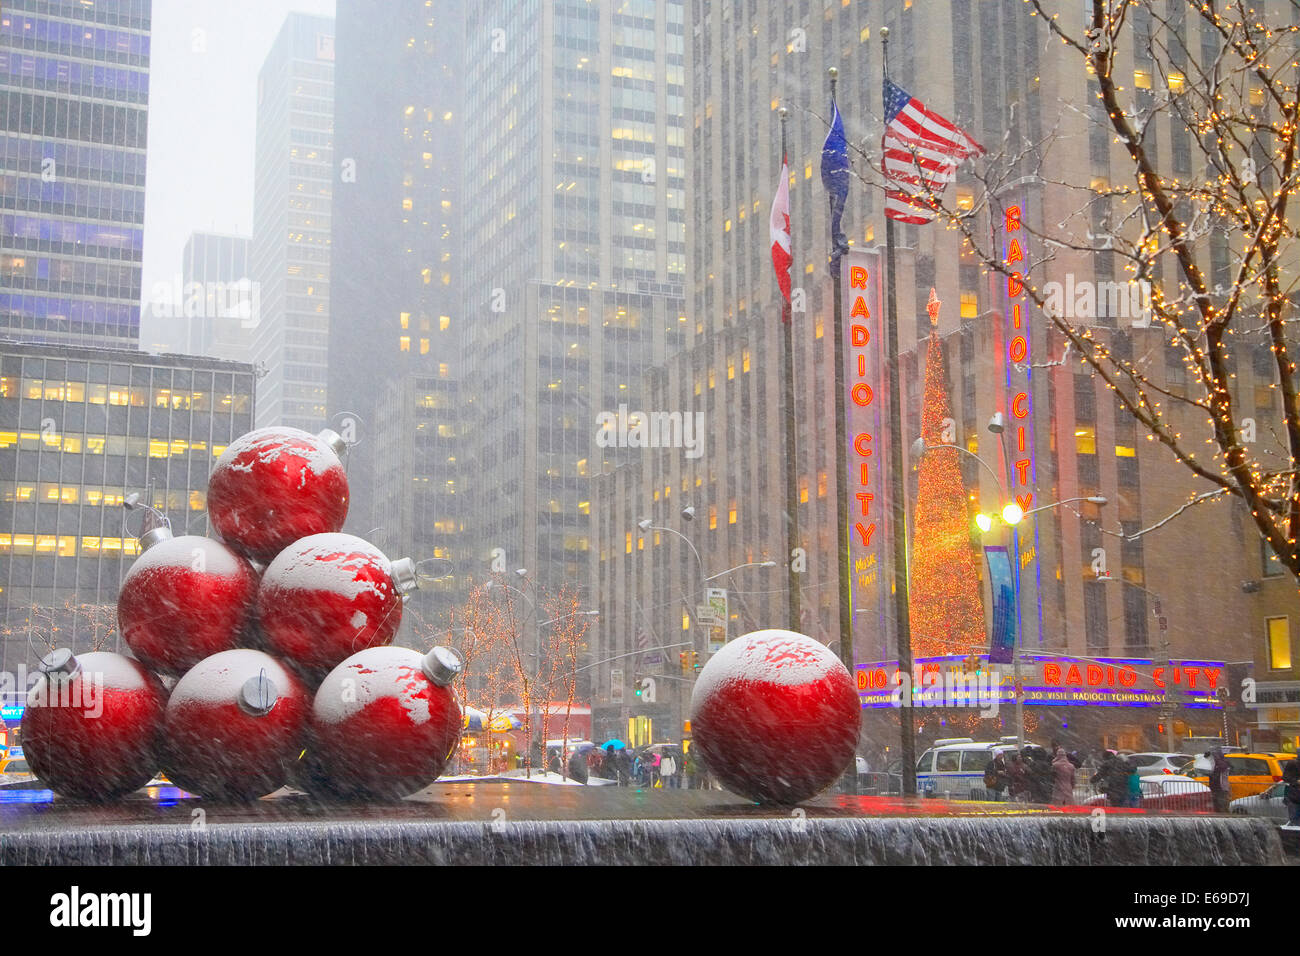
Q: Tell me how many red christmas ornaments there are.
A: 7